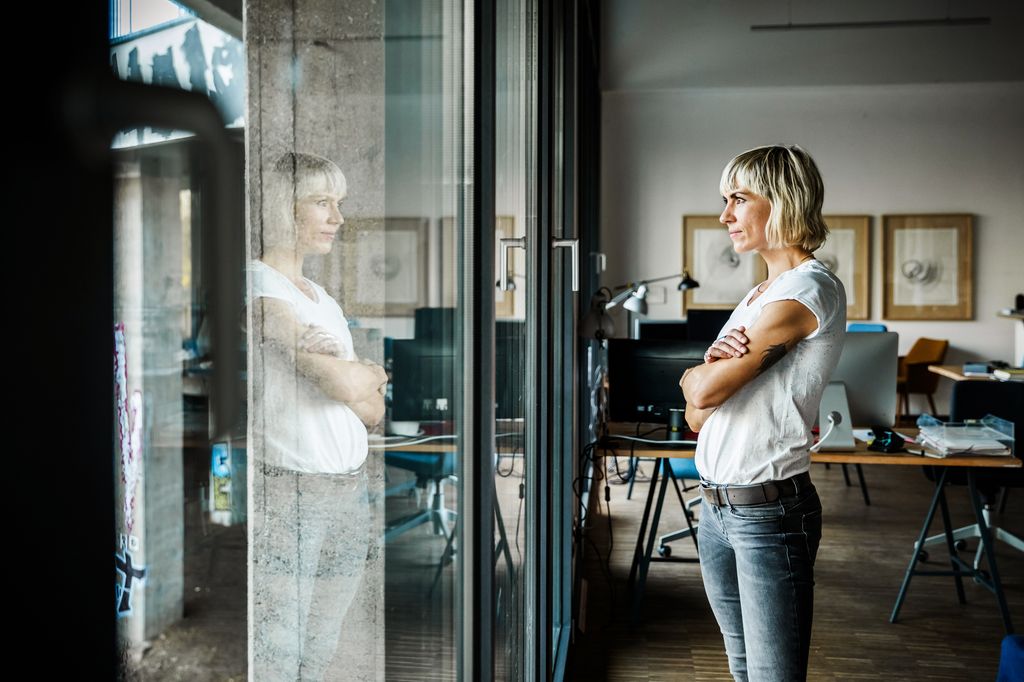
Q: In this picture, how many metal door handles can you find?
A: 2